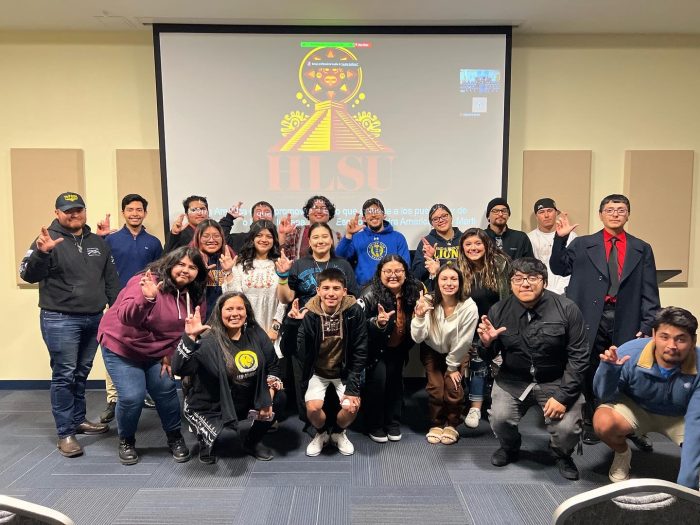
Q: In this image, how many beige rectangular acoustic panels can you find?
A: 4